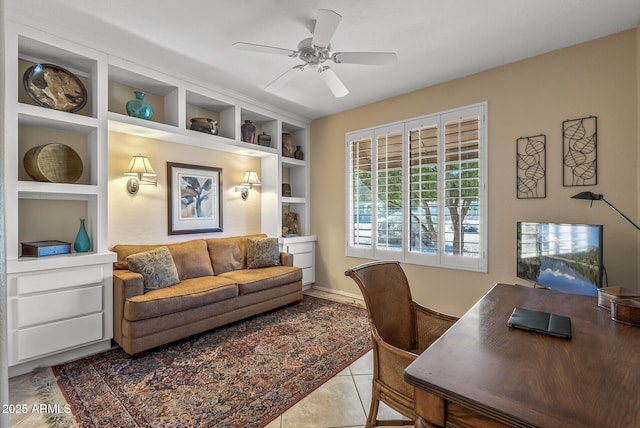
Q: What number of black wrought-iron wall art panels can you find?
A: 2